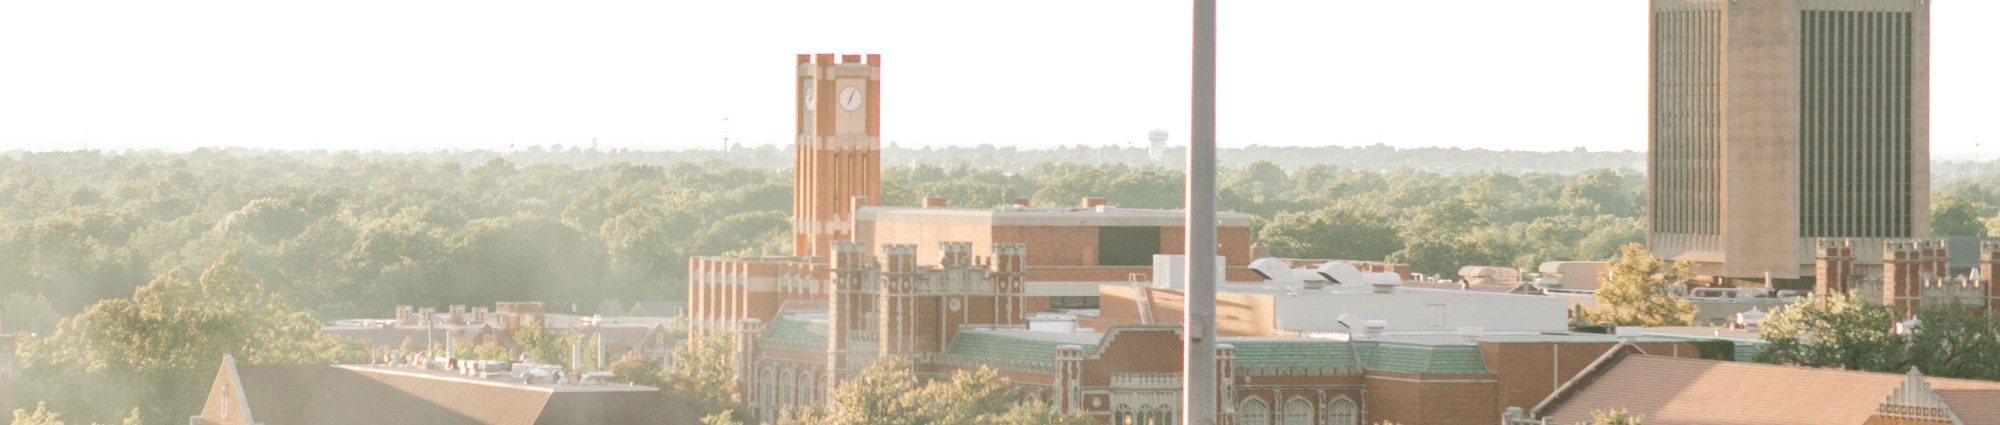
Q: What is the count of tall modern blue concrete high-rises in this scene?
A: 0